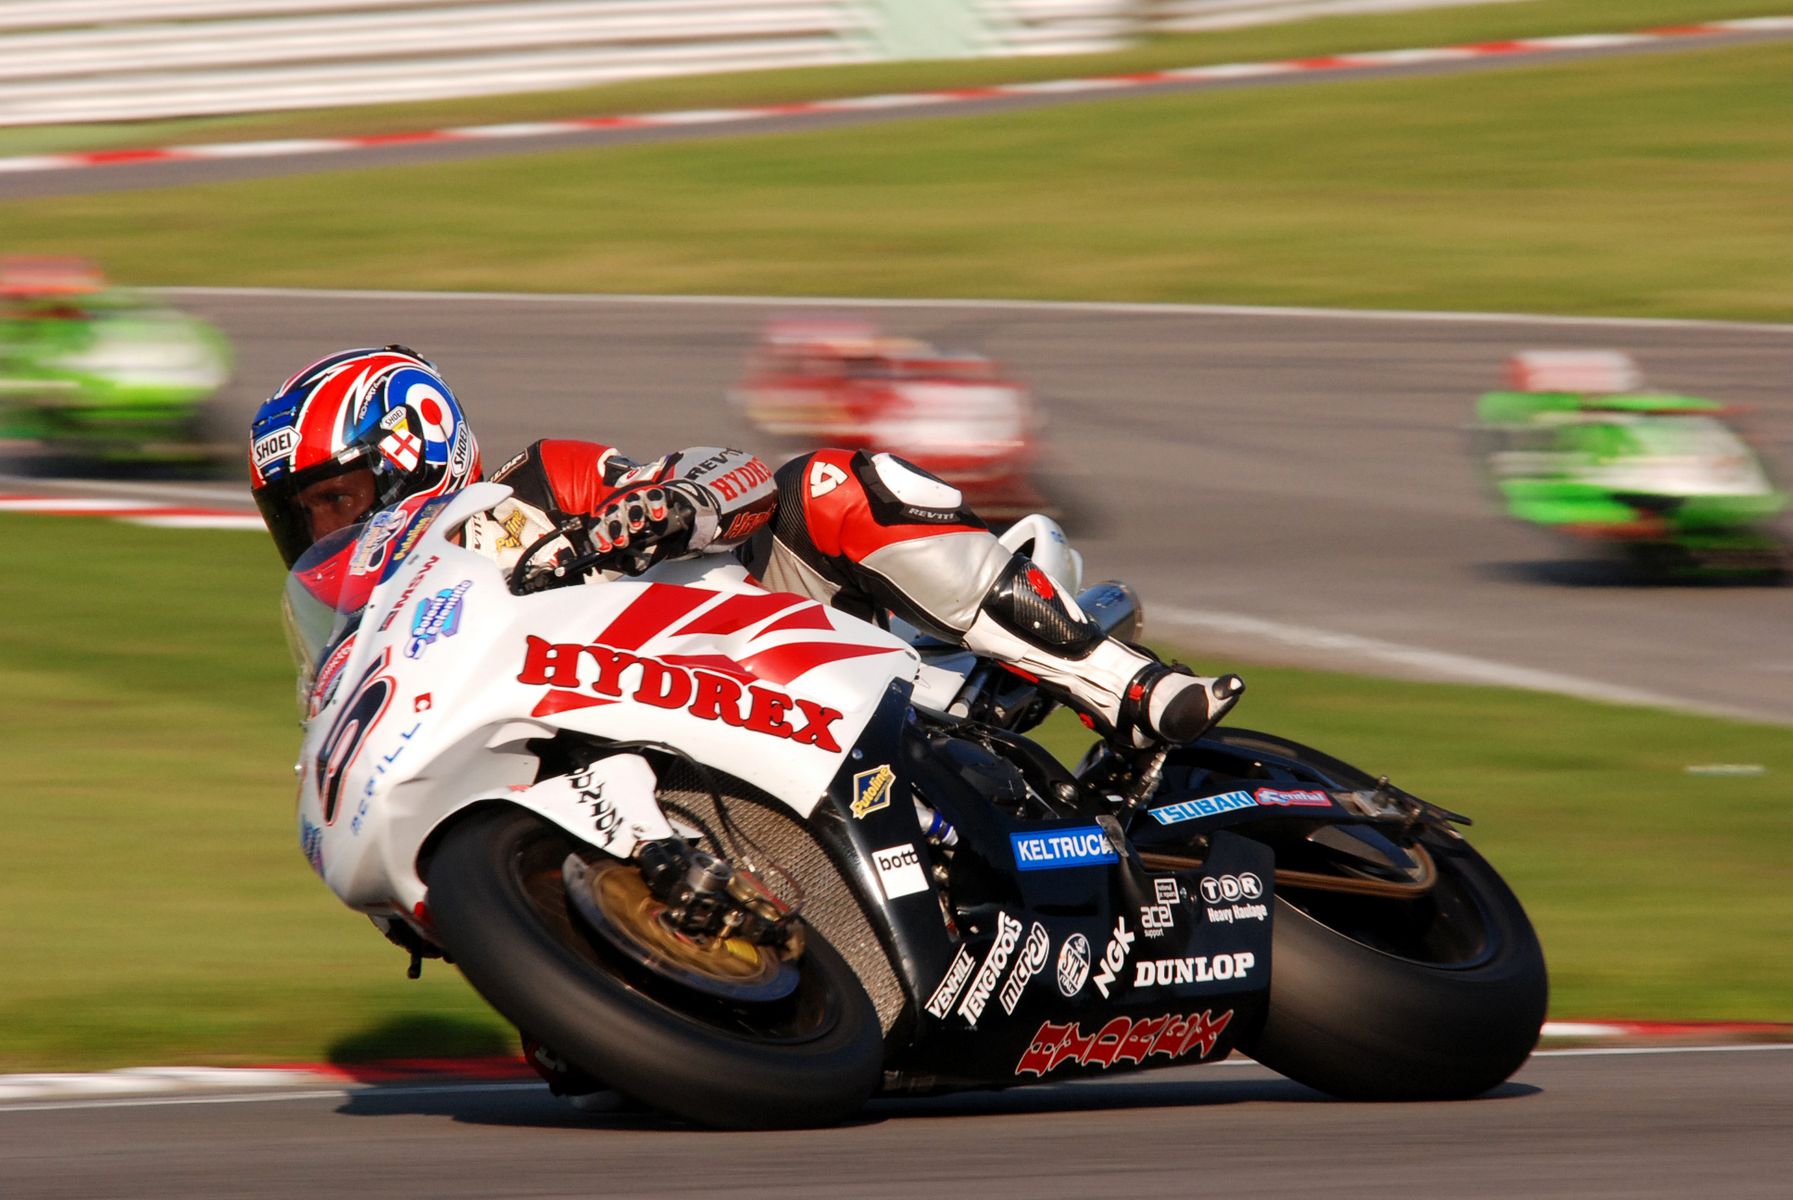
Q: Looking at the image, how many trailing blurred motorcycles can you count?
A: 3